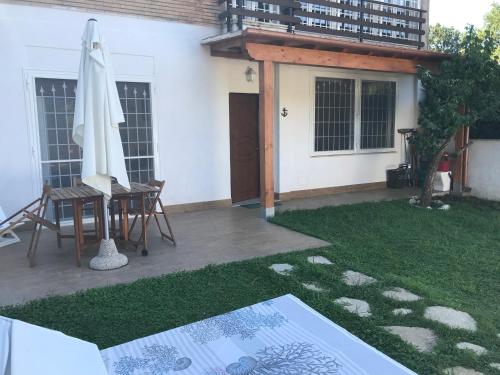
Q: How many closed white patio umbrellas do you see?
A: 1